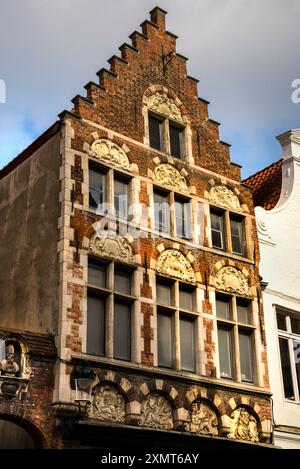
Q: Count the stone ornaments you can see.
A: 11